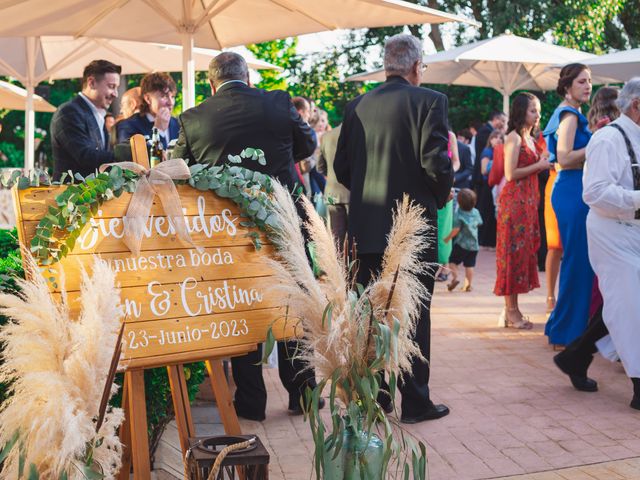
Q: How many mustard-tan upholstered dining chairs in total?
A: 0